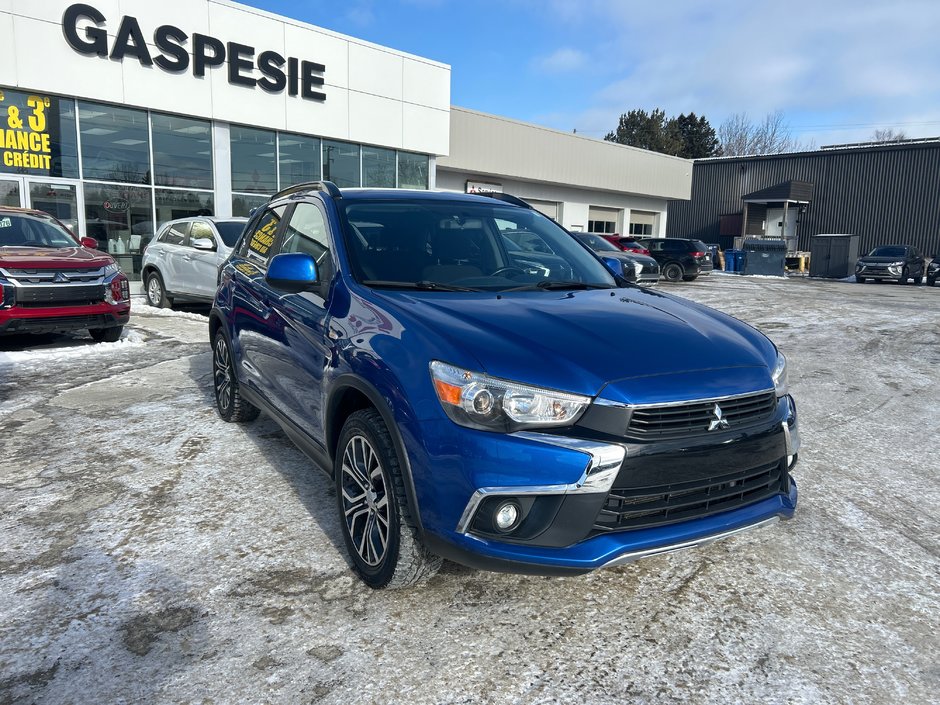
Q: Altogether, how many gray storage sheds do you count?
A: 1